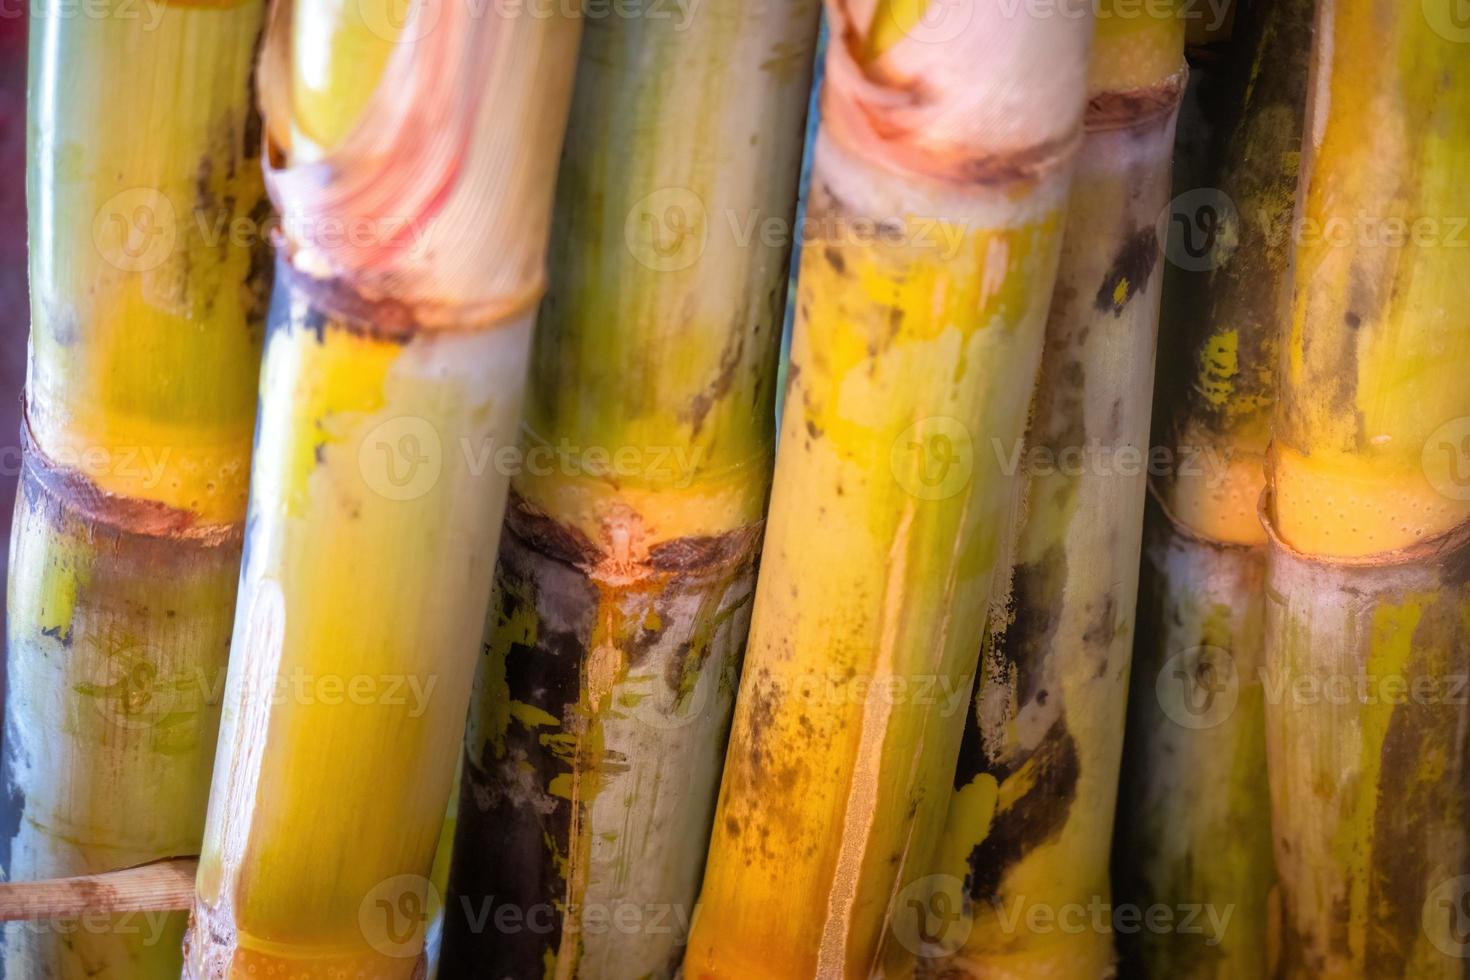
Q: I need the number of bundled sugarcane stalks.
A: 7